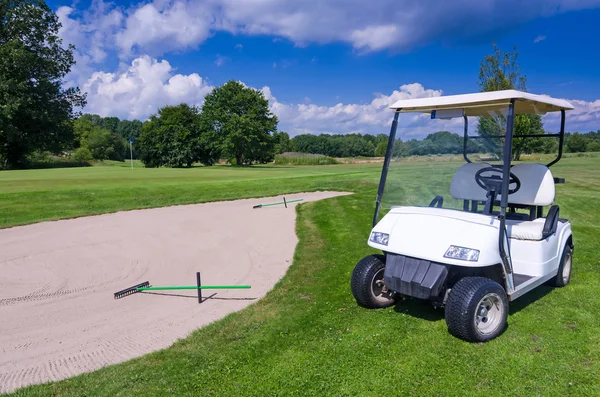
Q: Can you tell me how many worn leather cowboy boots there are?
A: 0